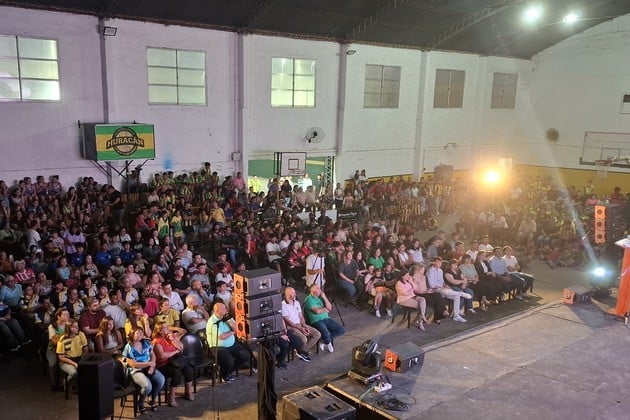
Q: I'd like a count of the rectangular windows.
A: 6